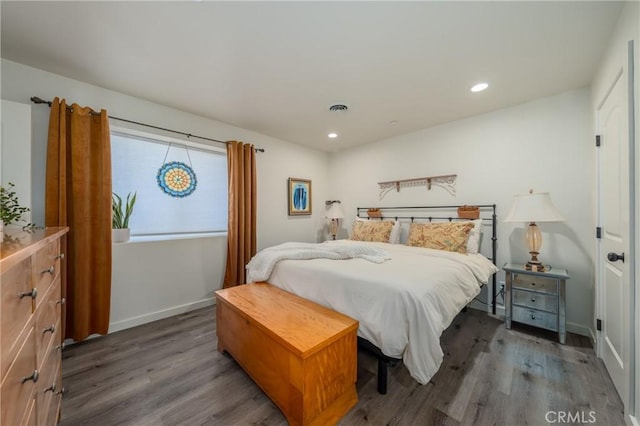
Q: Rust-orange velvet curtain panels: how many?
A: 2